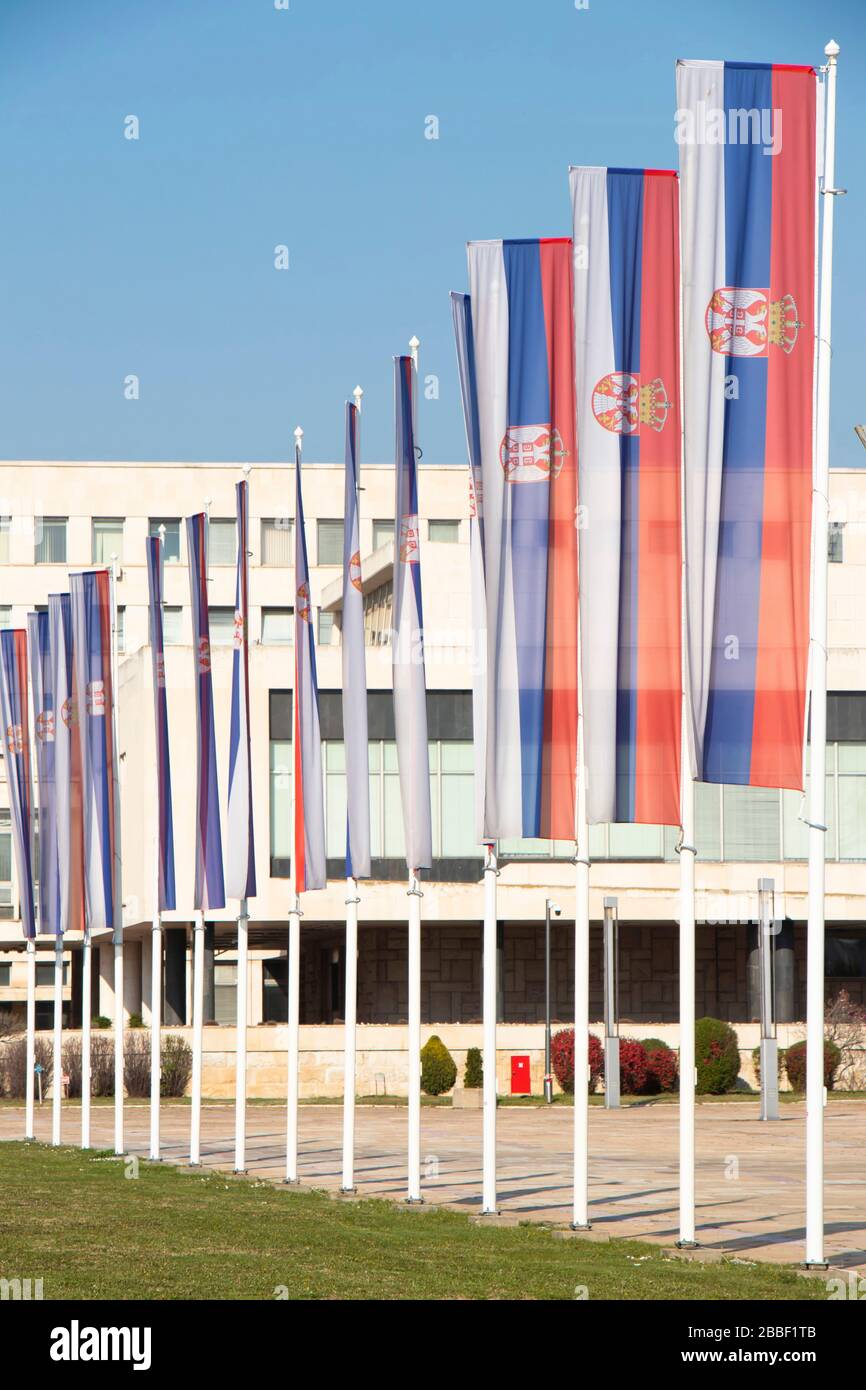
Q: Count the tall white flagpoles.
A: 14